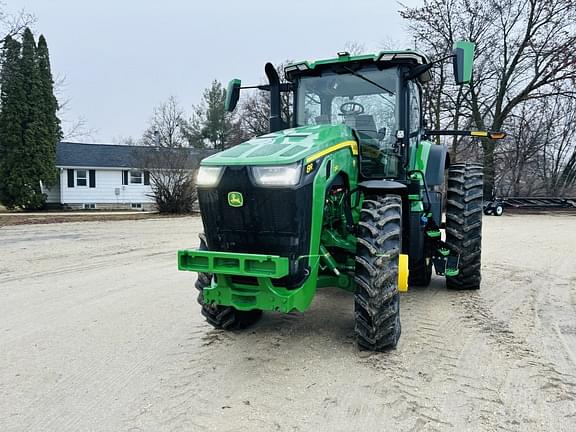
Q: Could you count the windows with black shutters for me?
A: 2